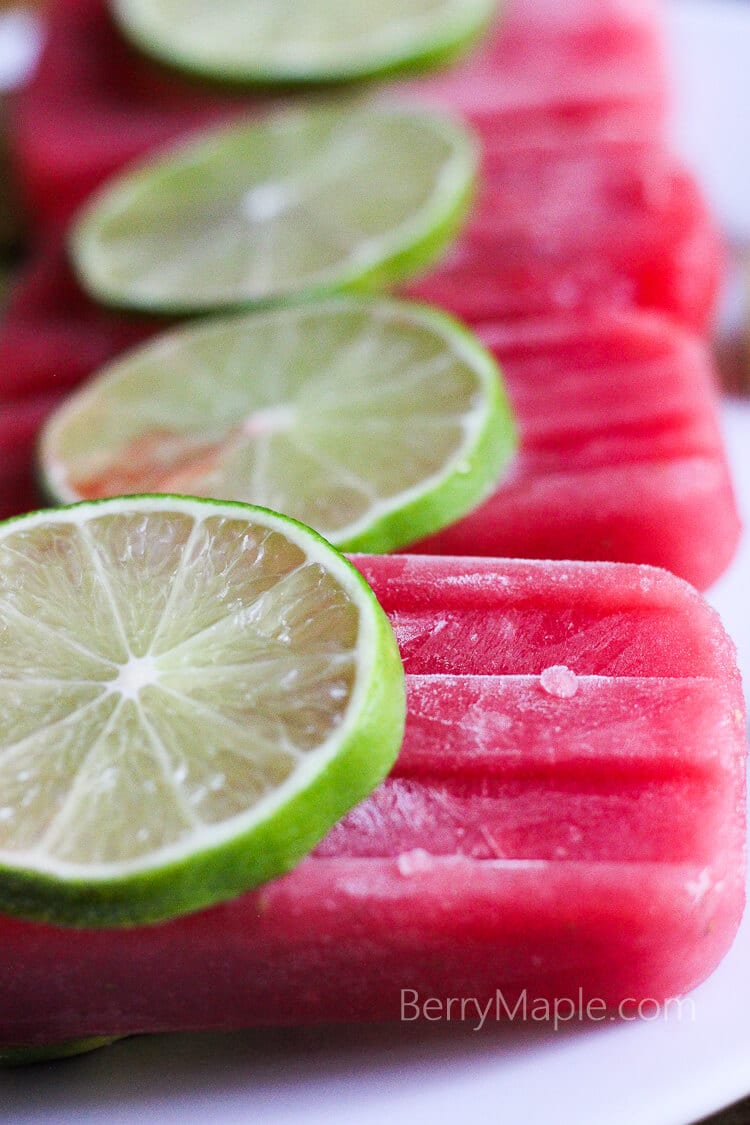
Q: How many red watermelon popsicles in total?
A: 4